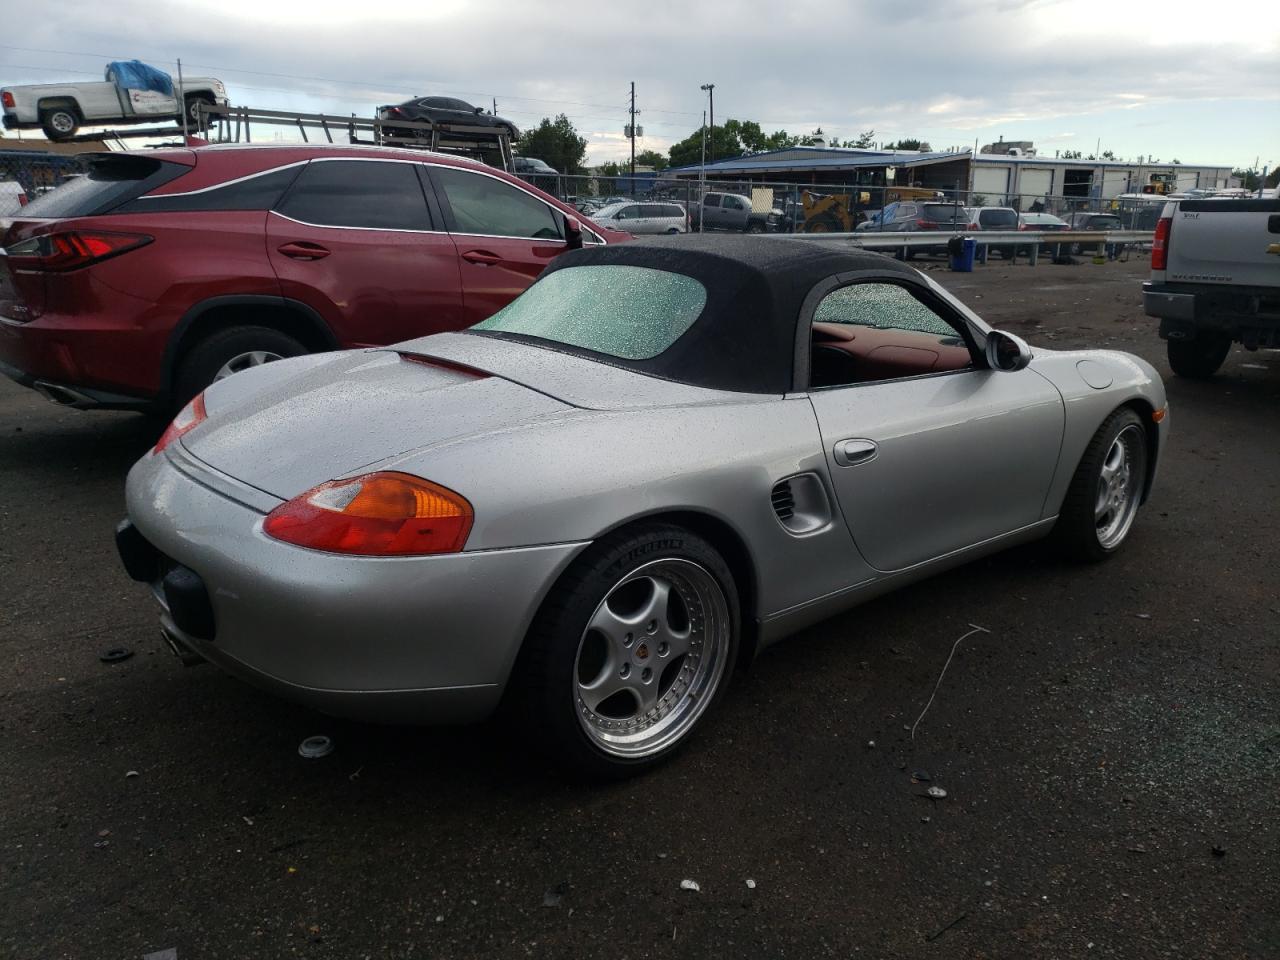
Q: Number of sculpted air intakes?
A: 1